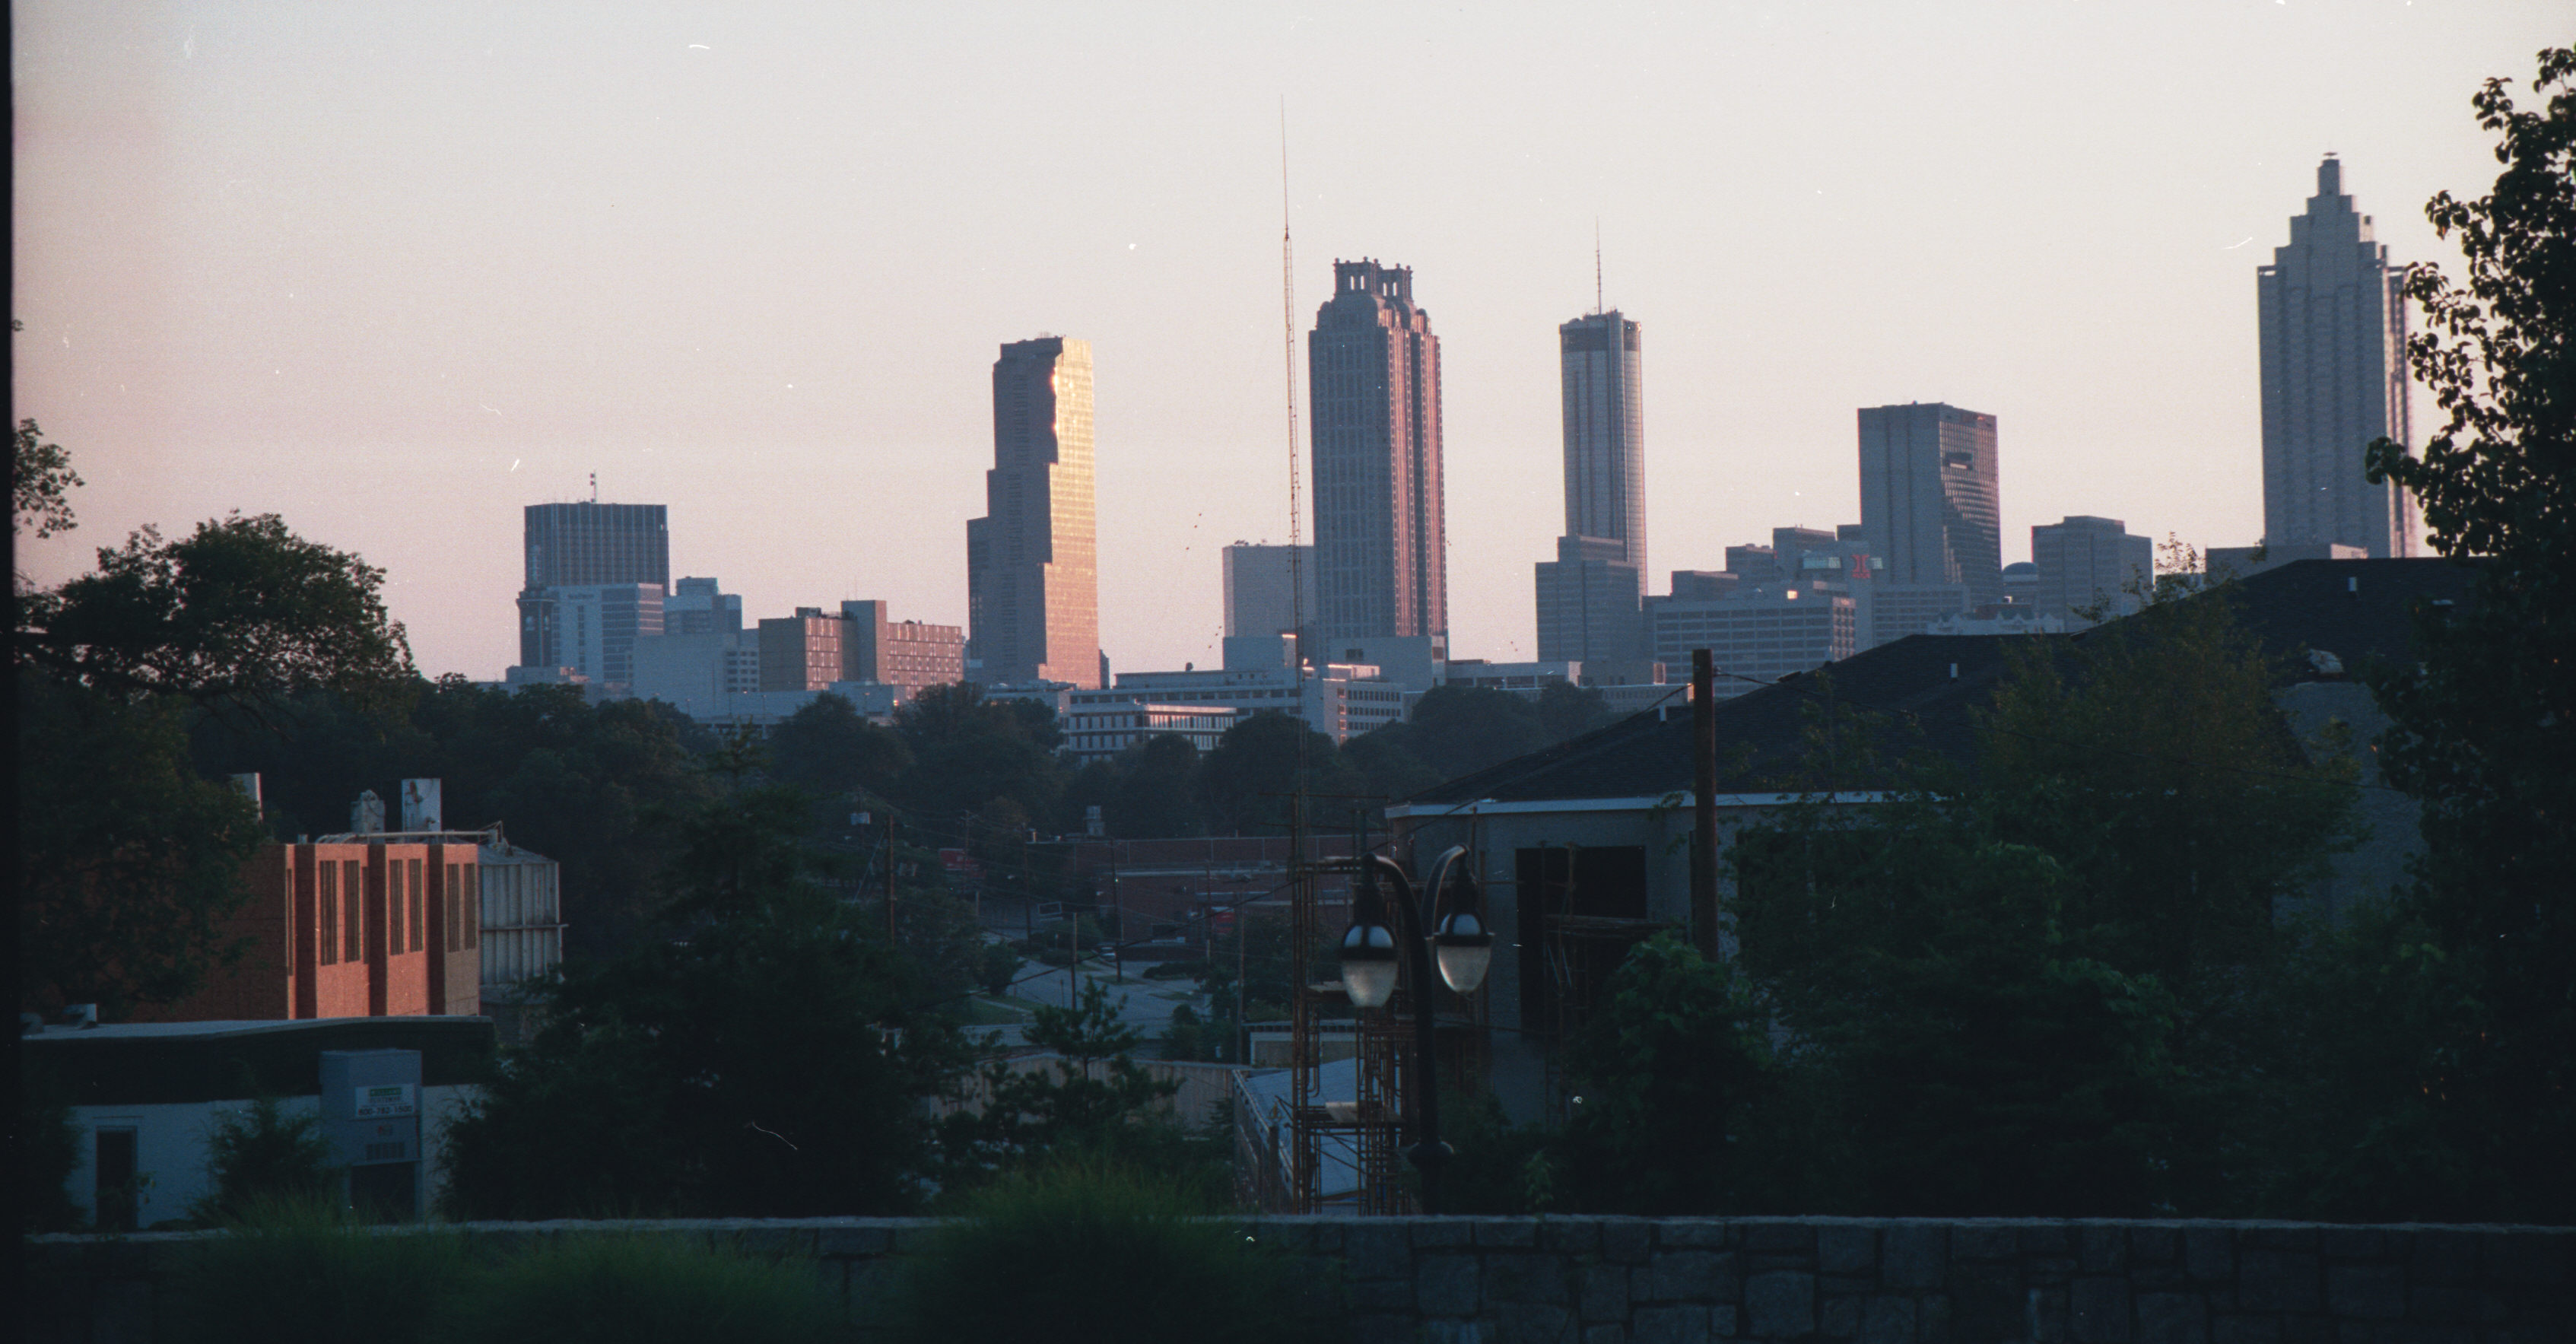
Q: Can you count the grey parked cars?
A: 1